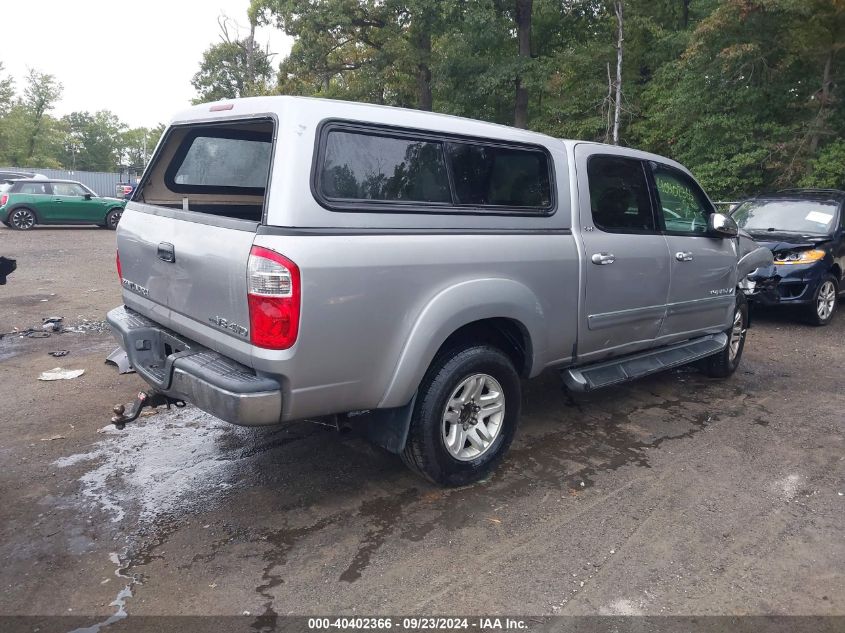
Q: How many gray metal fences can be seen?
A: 1